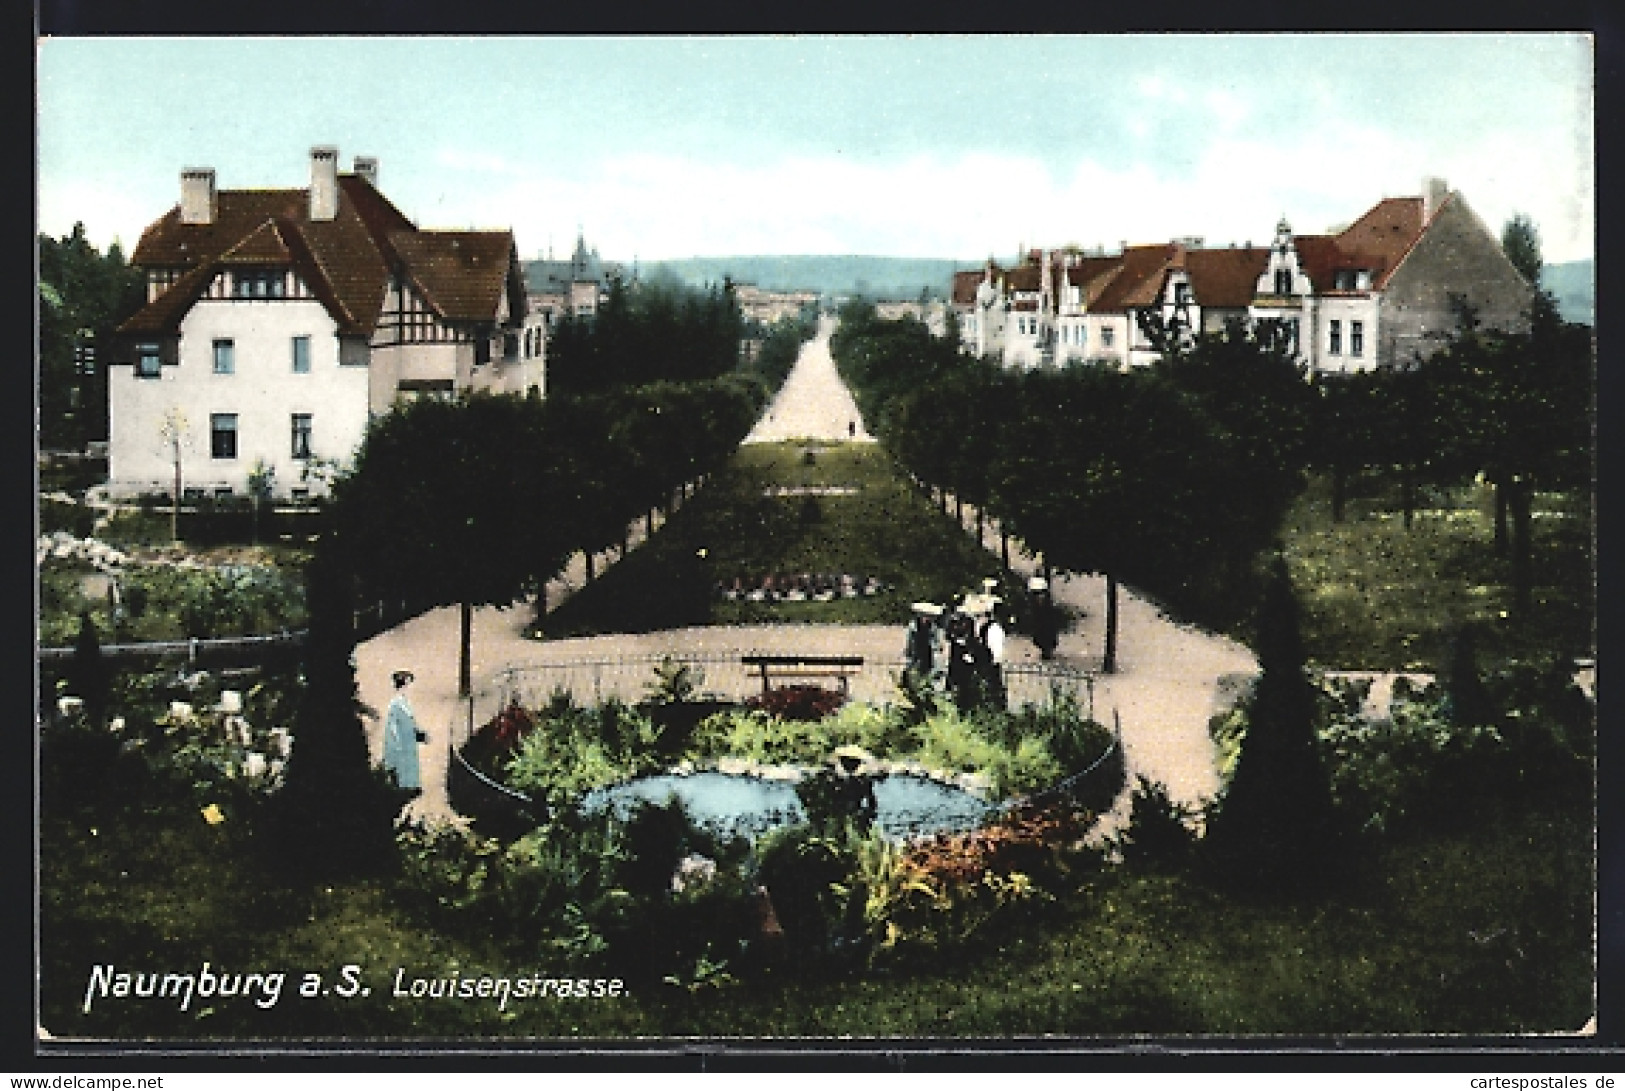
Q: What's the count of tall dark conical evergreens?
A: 2